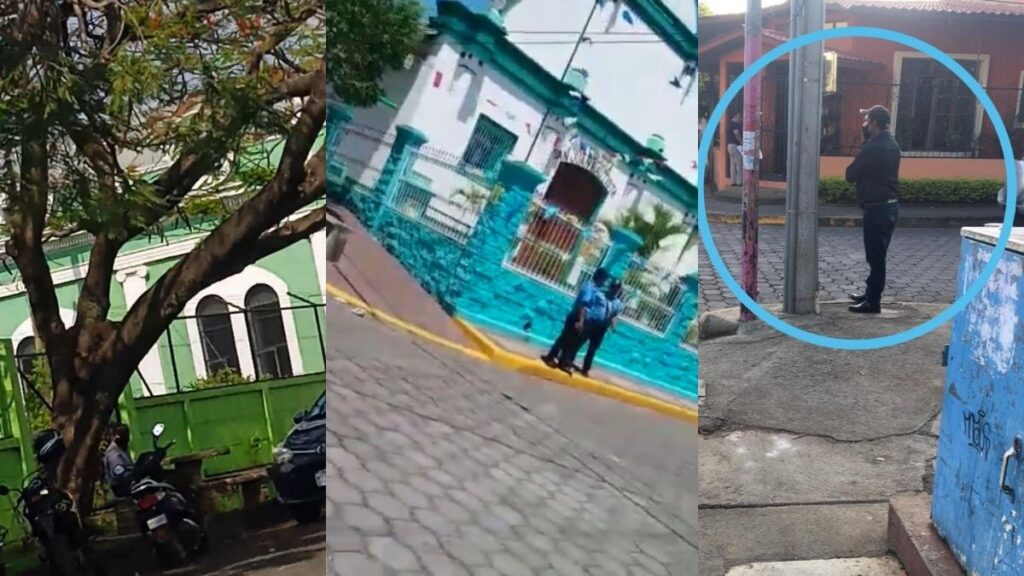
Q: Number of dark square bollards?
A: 0